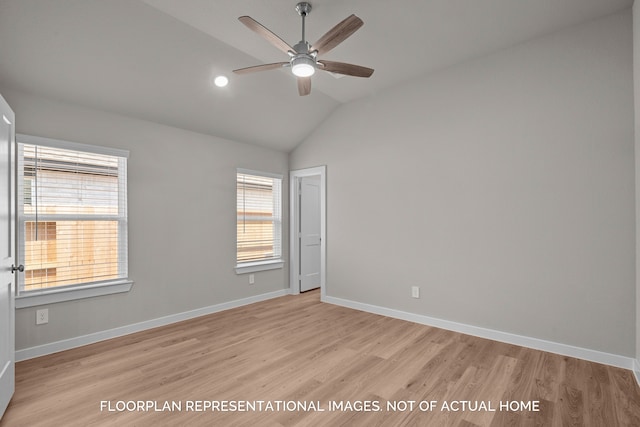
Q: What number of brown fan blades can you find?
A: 5